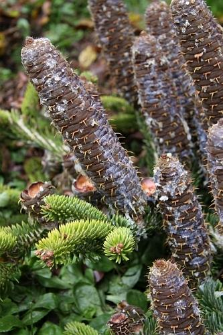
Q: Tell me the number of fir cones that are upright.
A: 8